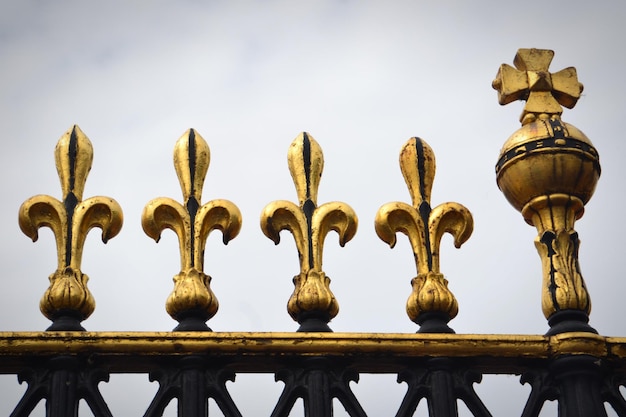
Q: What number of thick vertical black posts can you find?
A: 5